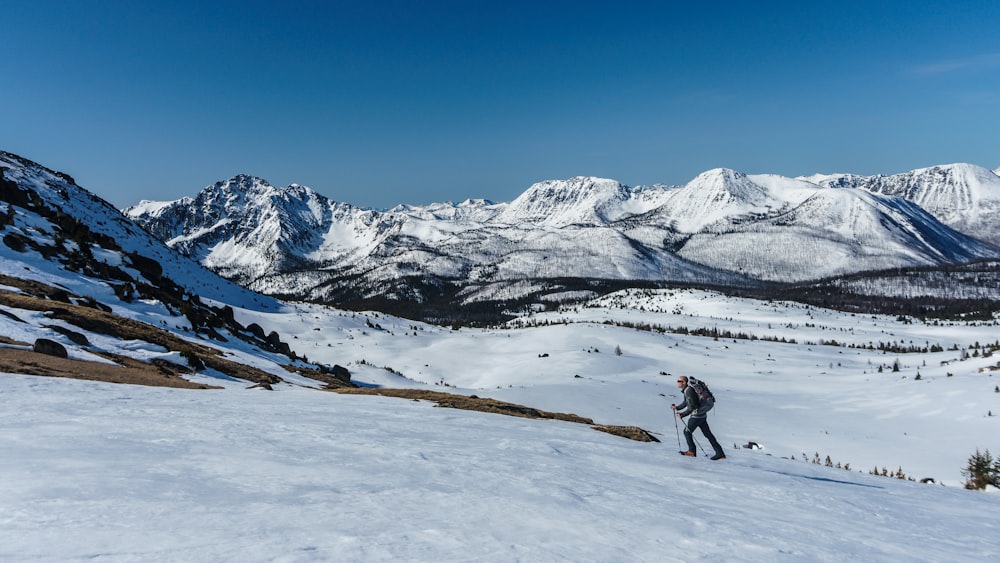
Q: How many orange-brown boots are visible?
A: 2